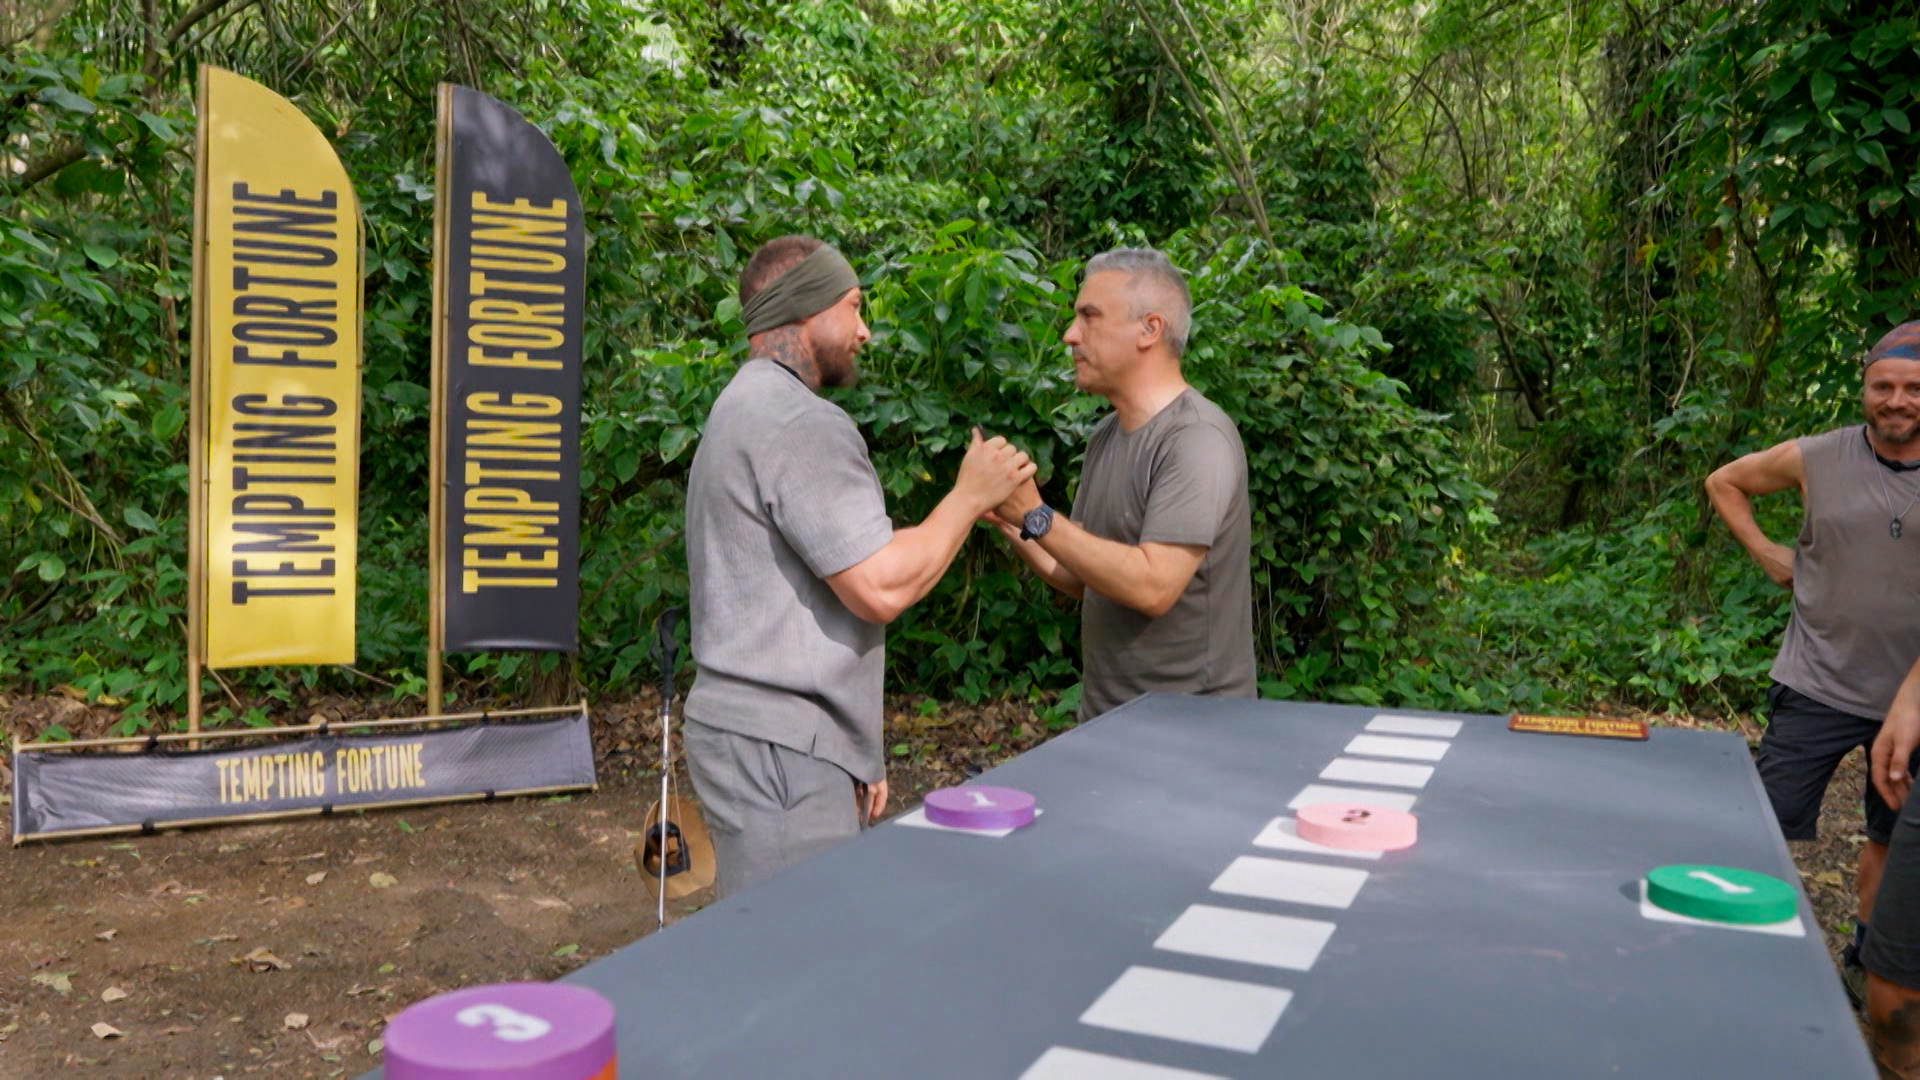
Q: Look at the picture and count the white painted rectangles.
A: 11